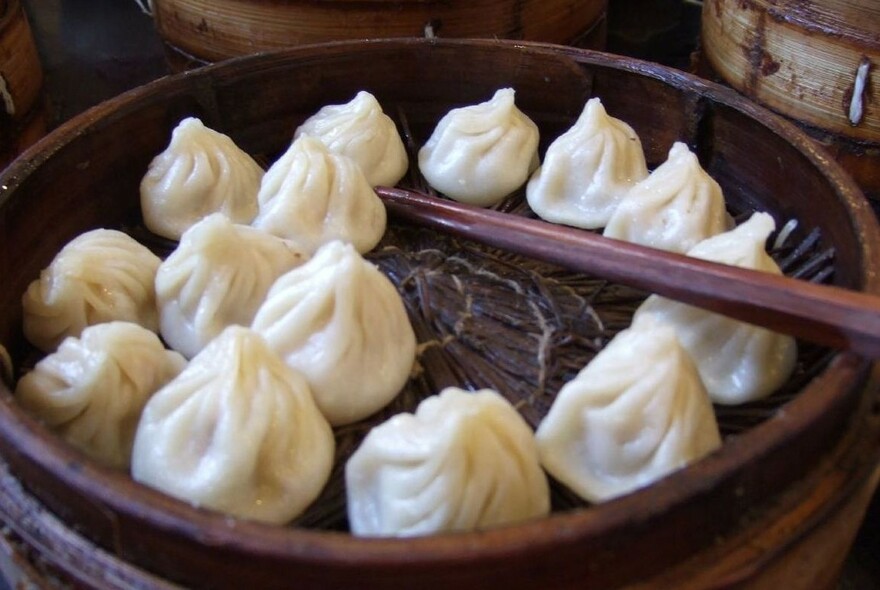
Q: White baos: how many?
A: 14